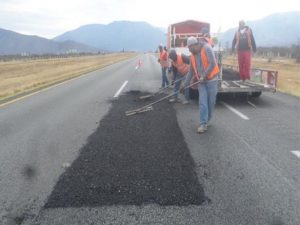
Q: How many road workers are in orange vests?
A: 5